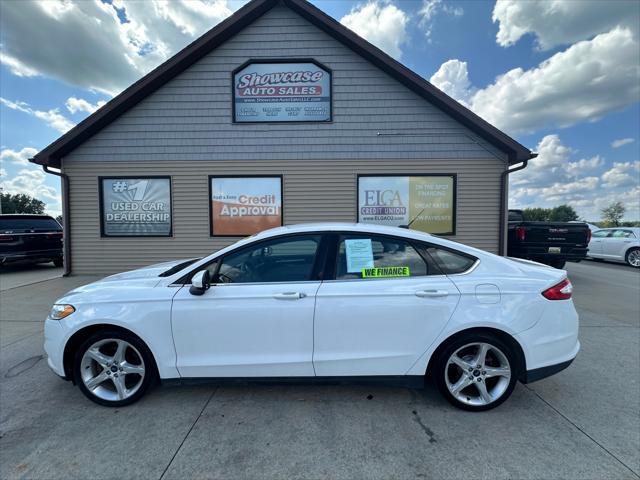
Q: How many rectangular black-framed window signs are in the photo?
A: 3